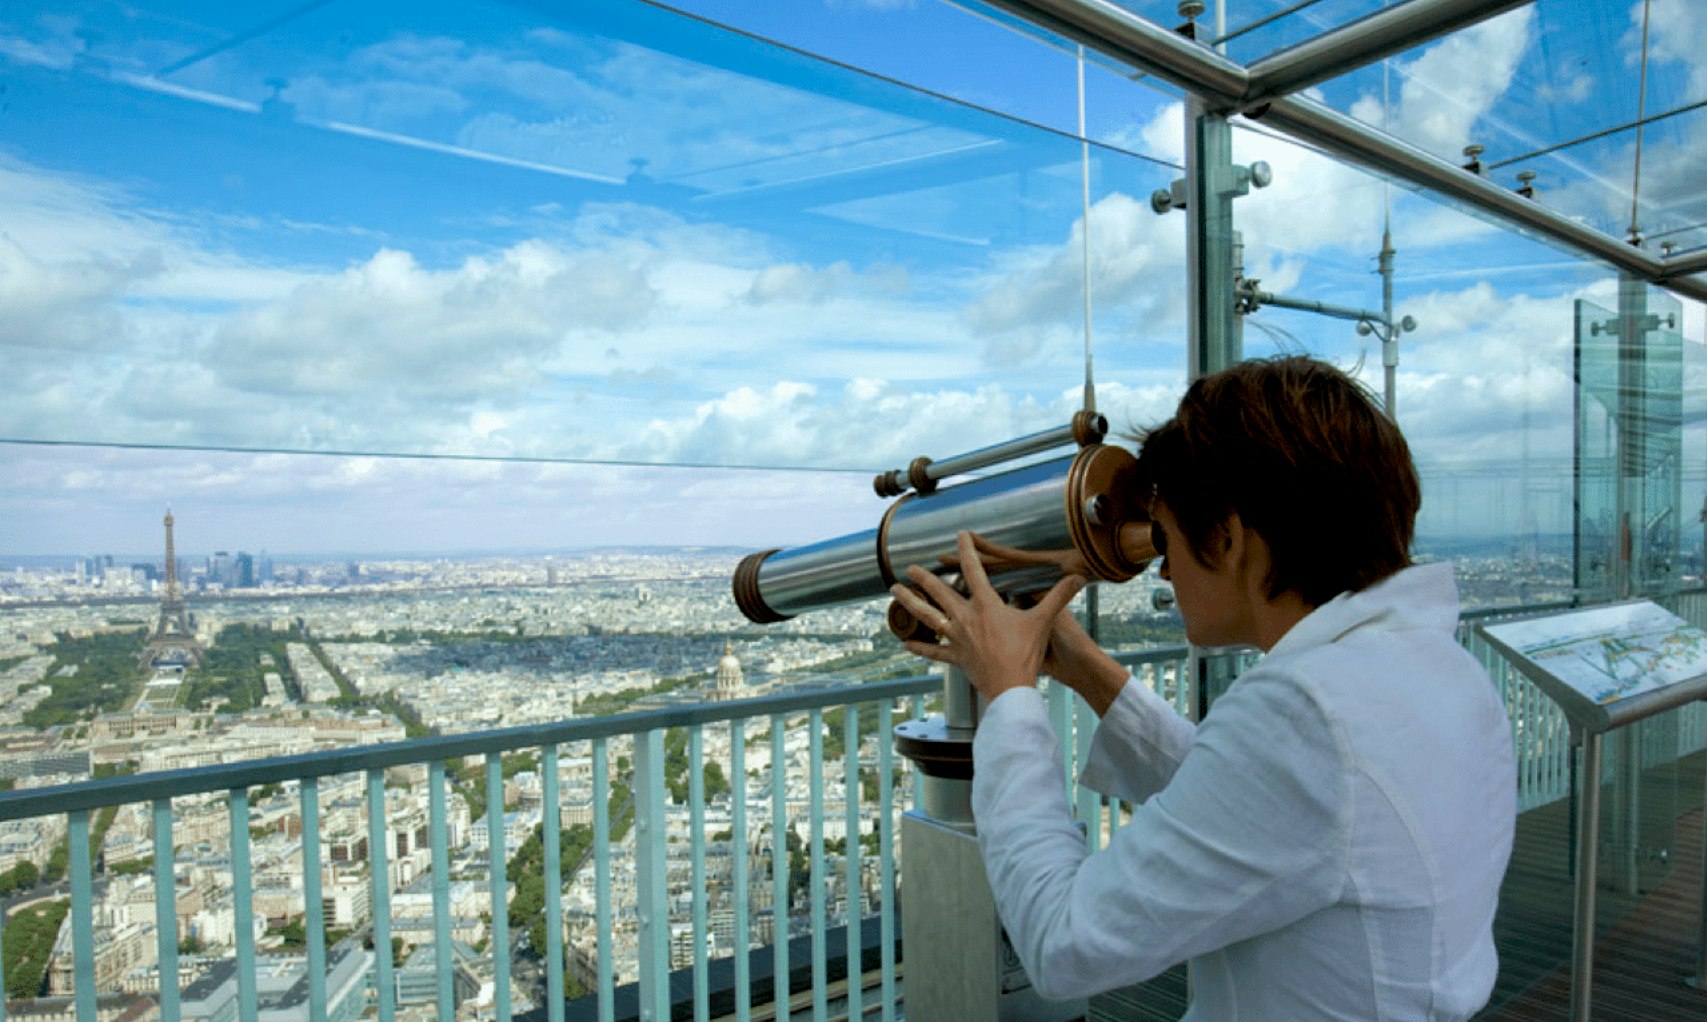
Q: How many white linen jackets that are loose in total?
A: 1